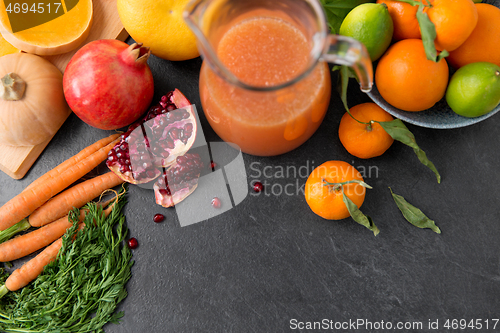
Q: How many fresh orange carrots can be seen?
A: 5